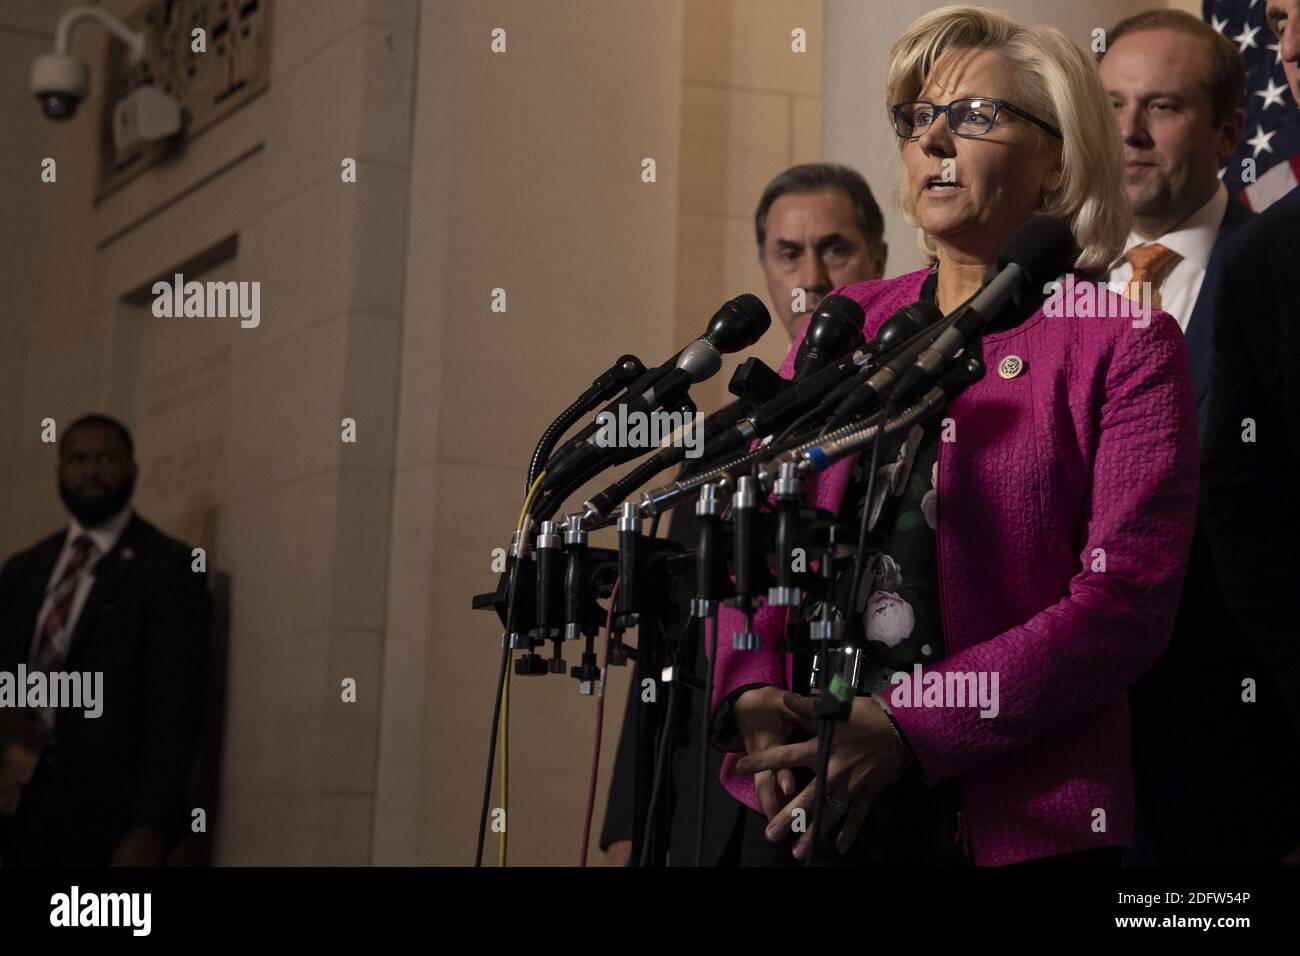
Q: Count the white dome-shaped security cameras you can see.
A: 1